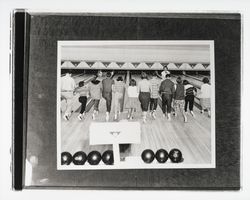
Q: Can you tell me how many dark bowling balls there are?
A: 7